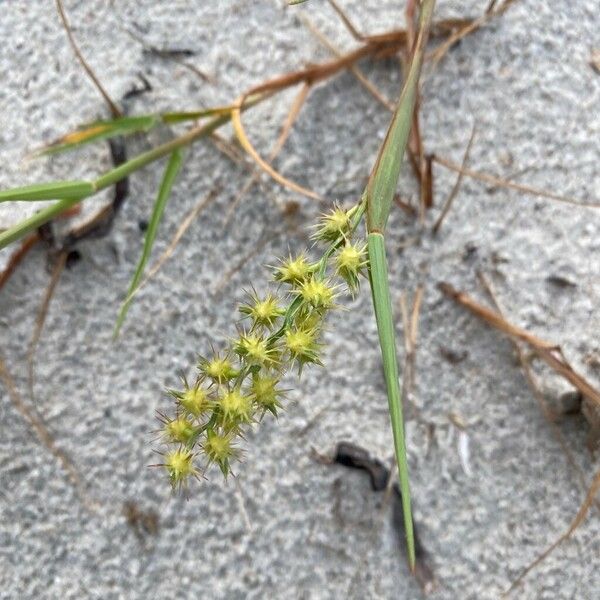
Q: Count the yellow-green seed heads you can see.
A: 14